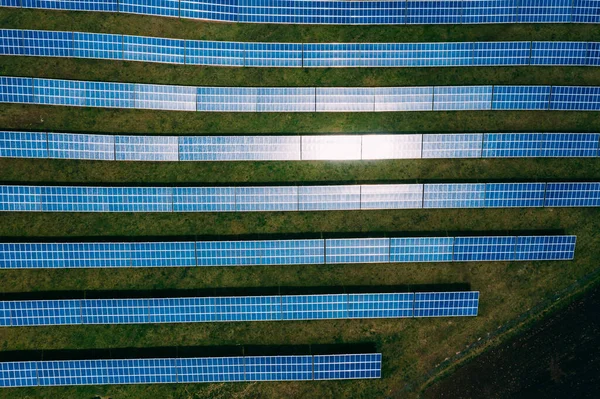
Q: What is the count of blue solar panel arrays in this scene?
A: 8